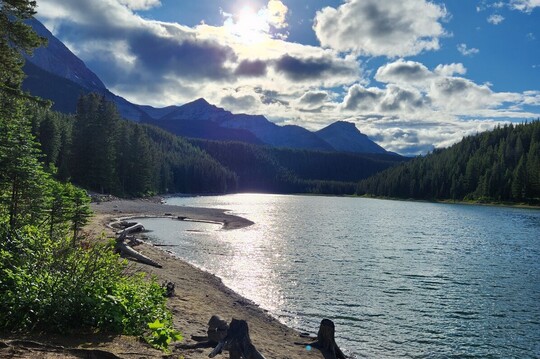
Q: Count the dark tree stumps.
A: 3